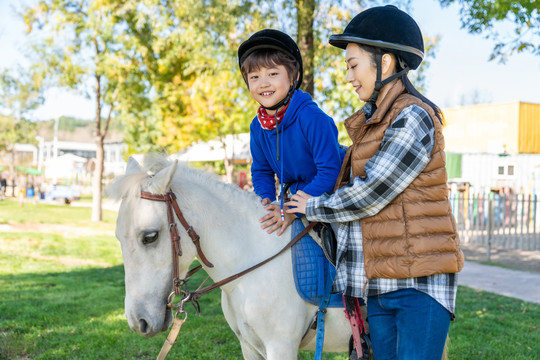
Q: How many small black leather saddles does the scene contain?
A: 1